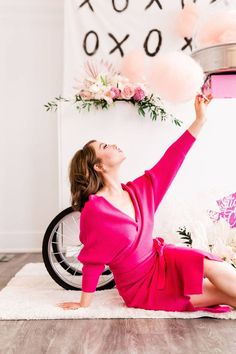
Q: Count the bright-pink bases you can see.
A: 1